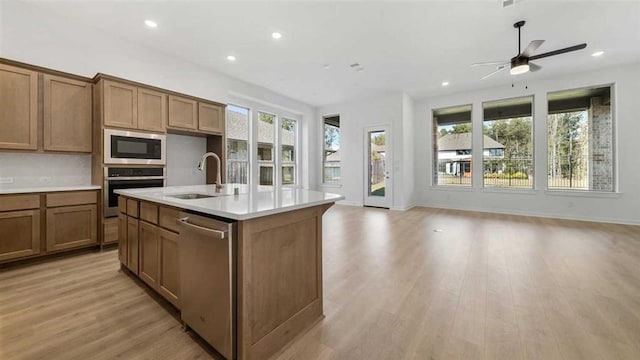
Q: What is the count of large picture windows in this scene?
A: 3